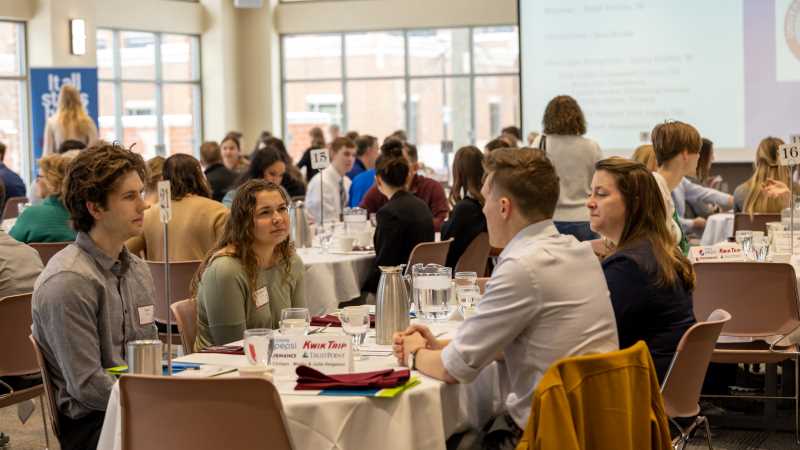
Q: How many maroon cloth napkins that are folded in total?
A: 3